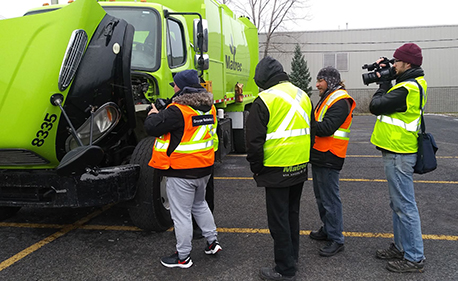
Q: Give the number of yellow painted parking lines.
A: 4